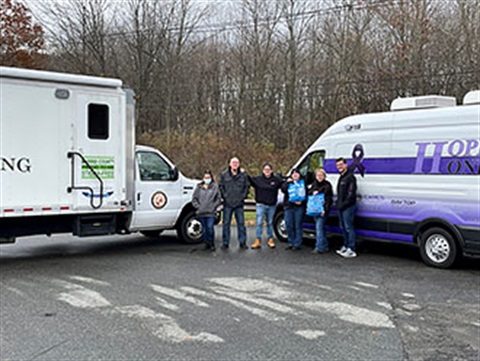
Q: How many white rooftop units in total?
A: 2